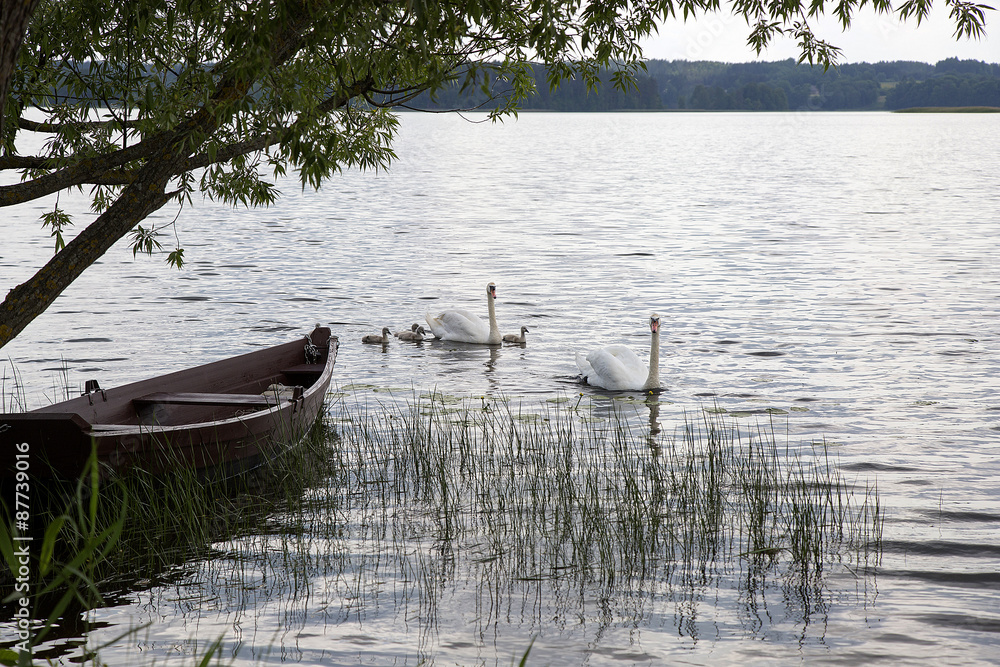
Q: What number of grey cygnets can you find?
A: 4